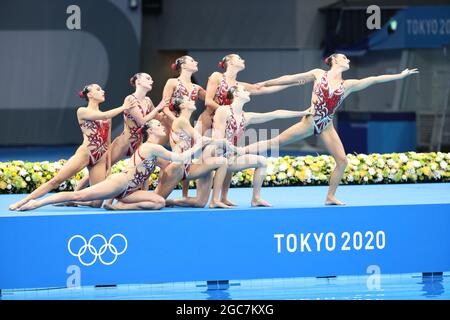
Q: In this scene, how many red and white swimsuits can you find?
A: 8